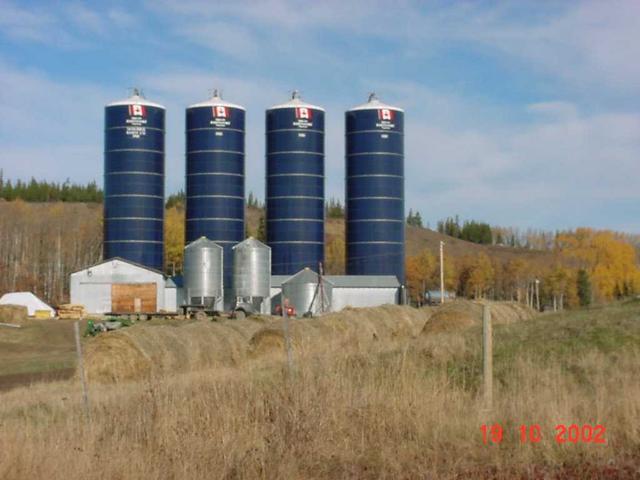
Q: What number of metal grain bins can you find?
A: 3